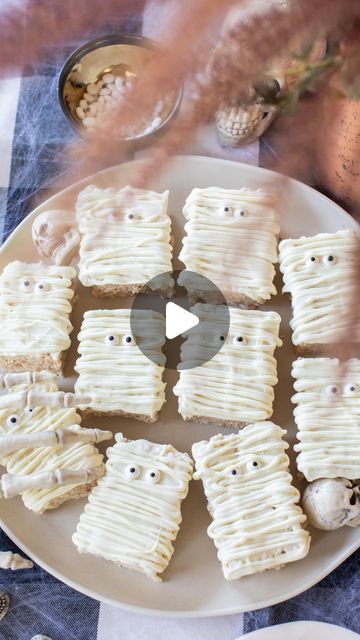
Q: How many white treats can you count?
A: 10